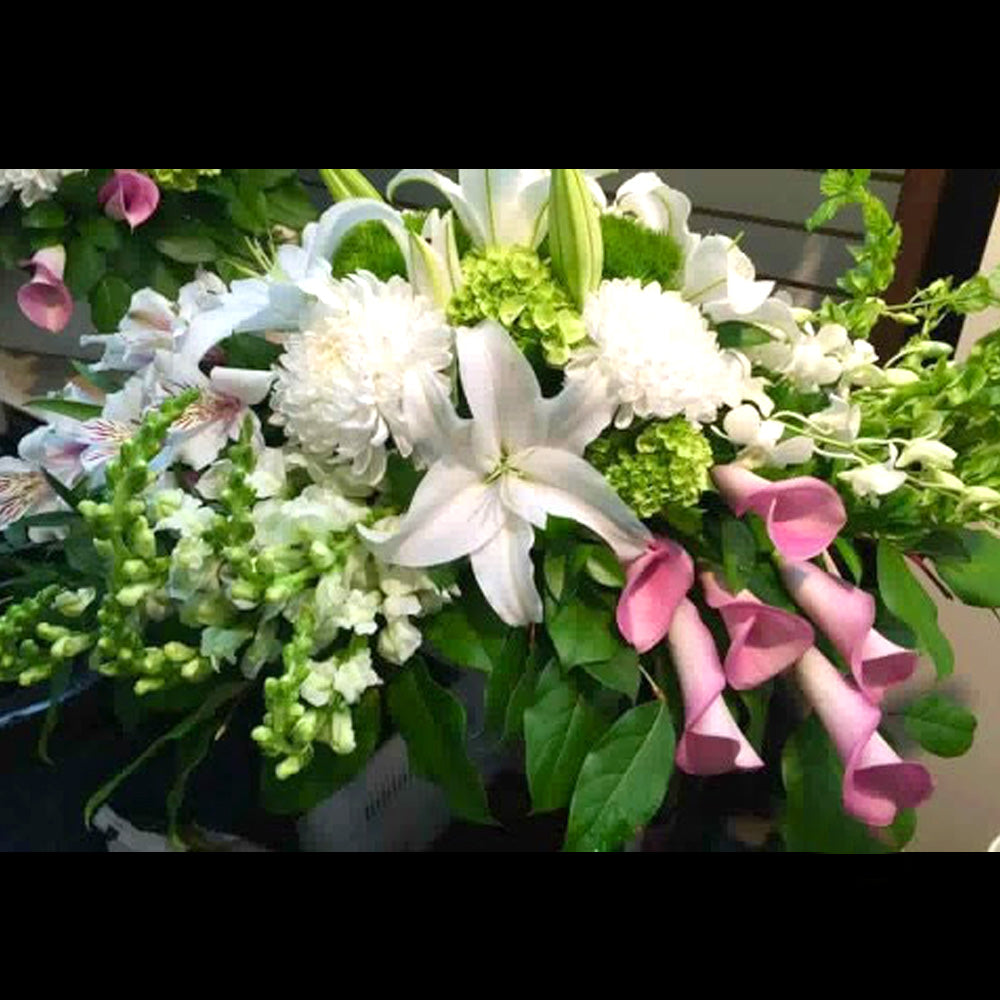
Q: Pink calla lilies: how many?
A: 8